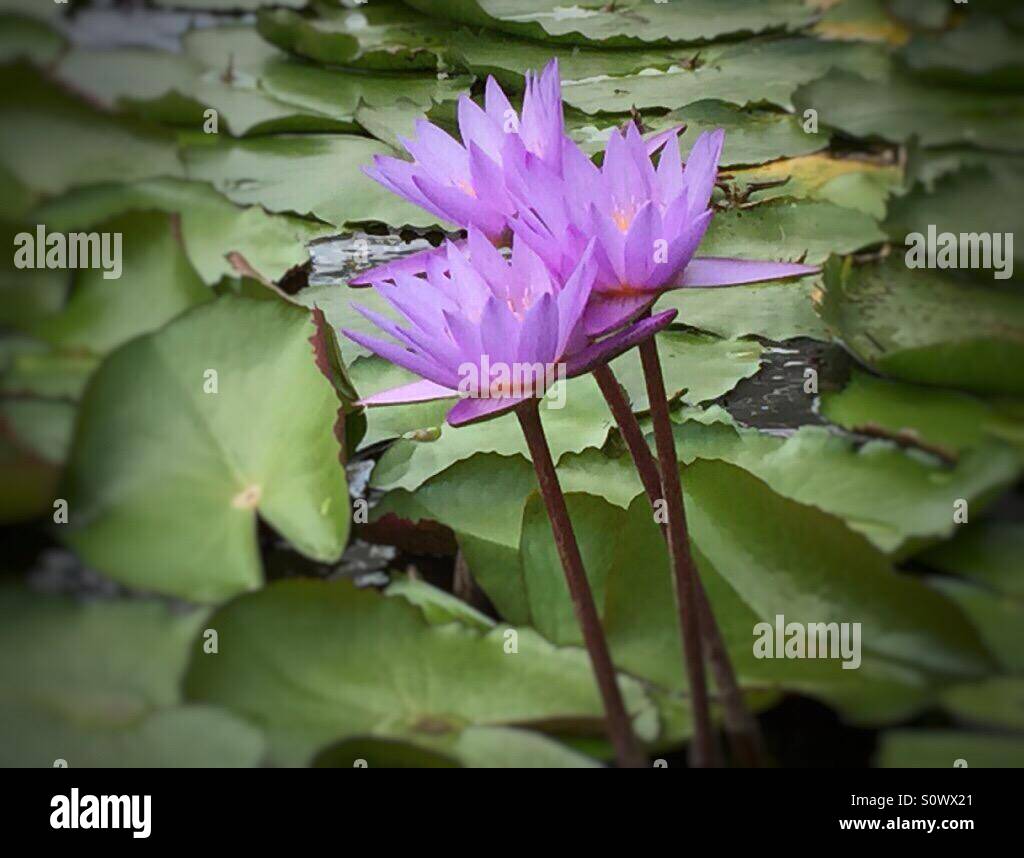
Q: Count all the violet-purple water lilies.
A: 3